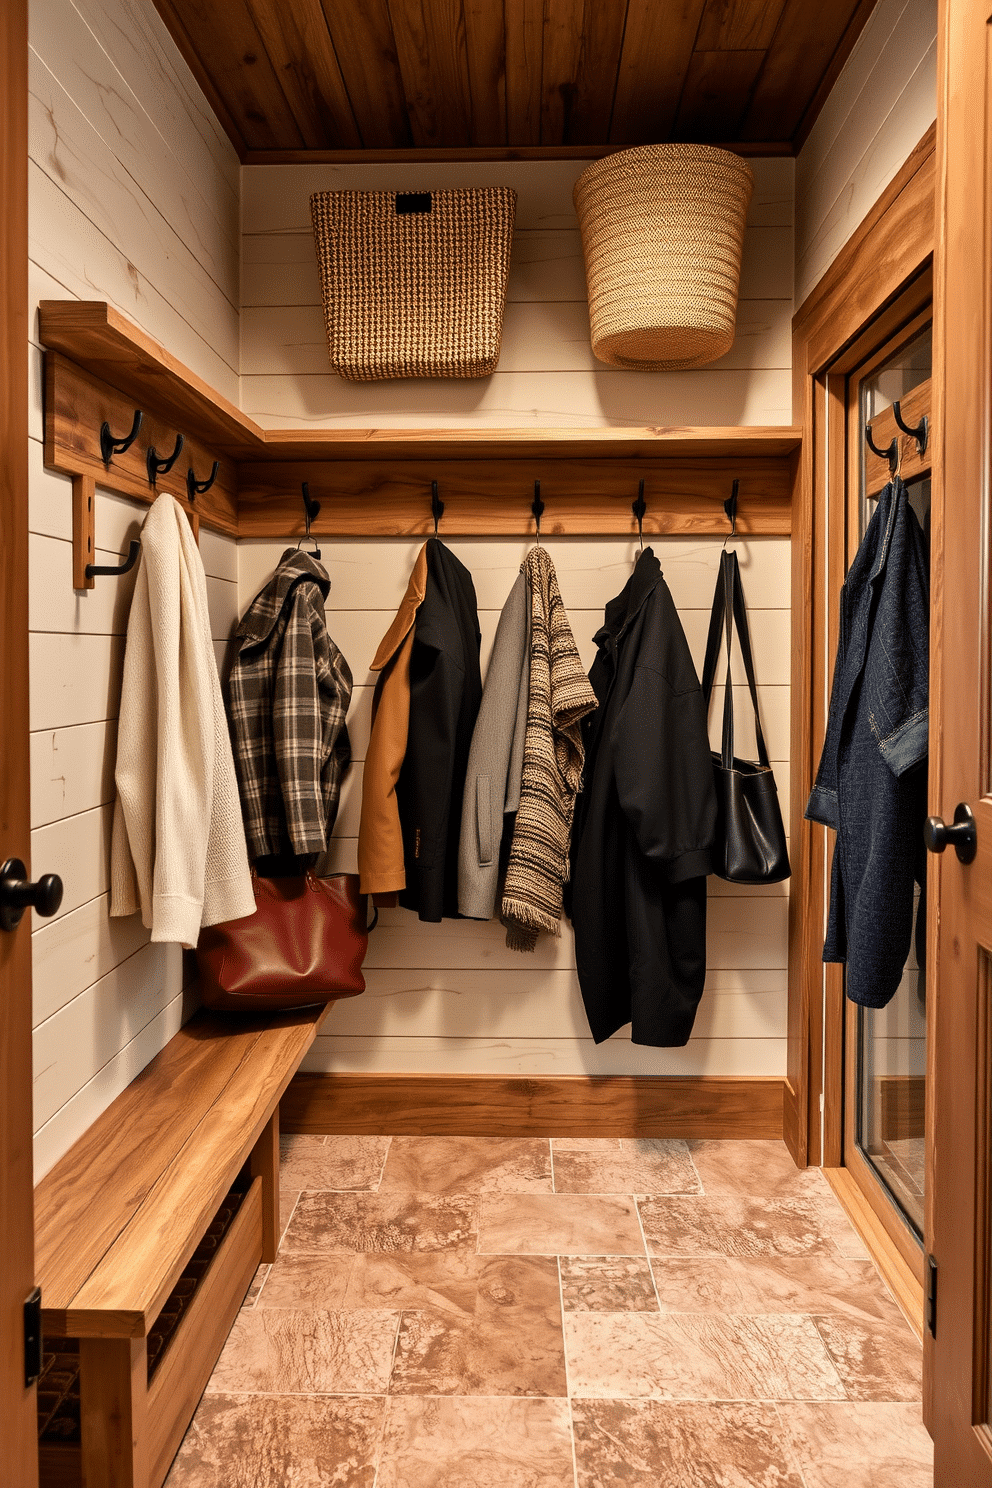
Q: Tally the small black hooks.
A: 11